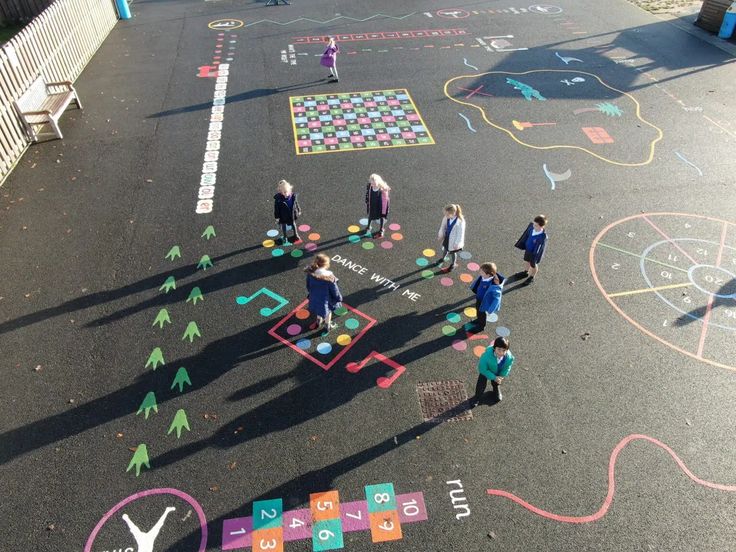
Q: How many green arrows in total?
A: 12